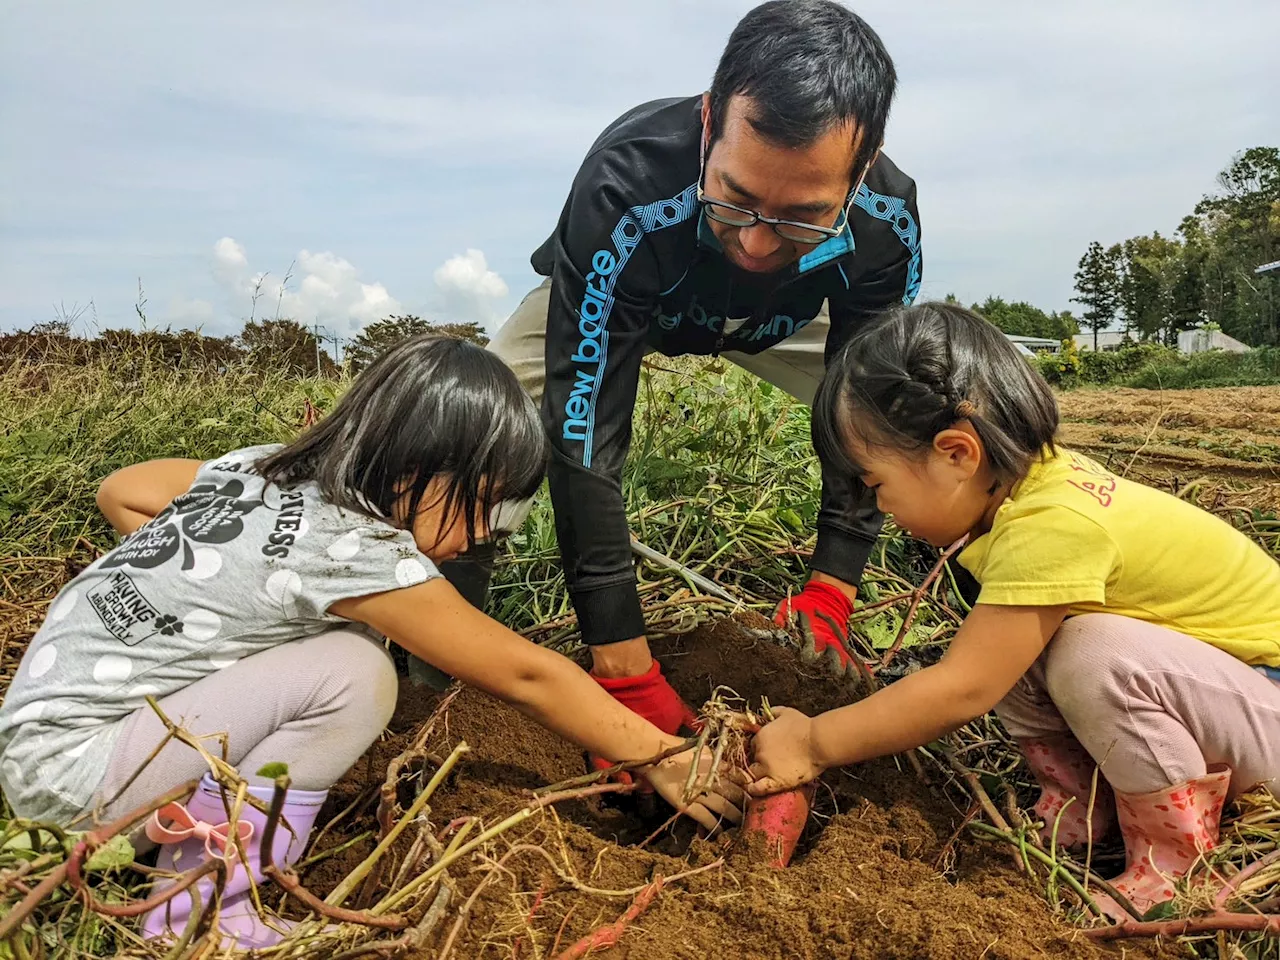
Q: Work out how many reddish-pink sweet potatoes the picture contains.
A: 1